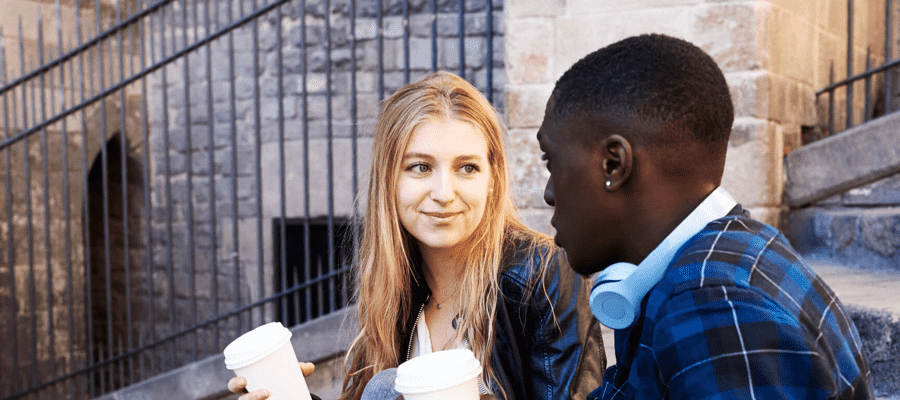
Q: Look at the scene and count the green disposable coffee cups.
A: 0